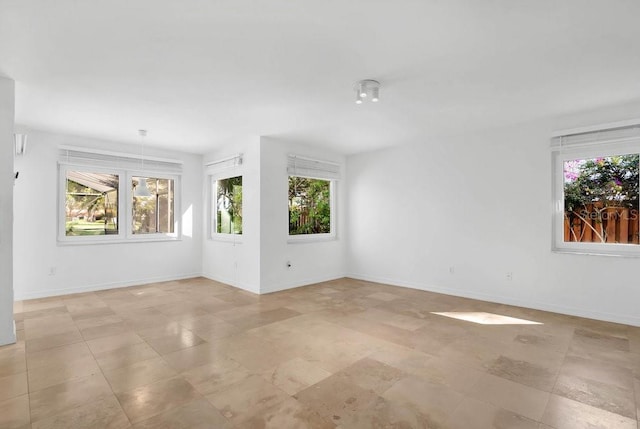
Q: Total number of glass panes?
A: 5